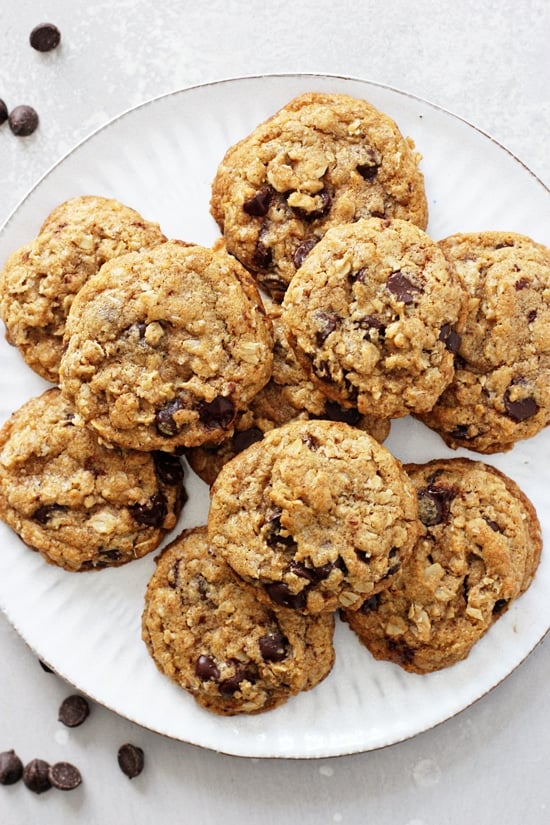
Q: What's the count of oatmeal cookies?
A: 10